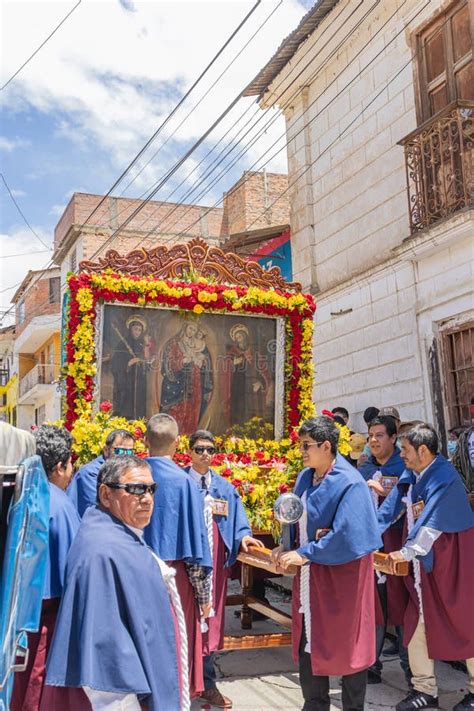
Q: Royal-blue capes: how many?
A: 8